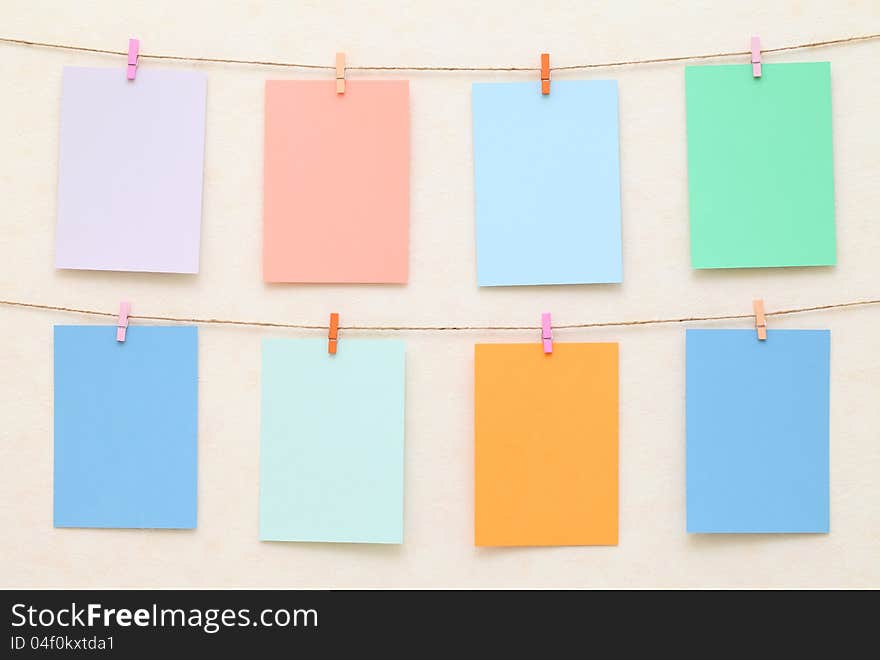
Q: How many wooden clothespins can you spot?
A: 8